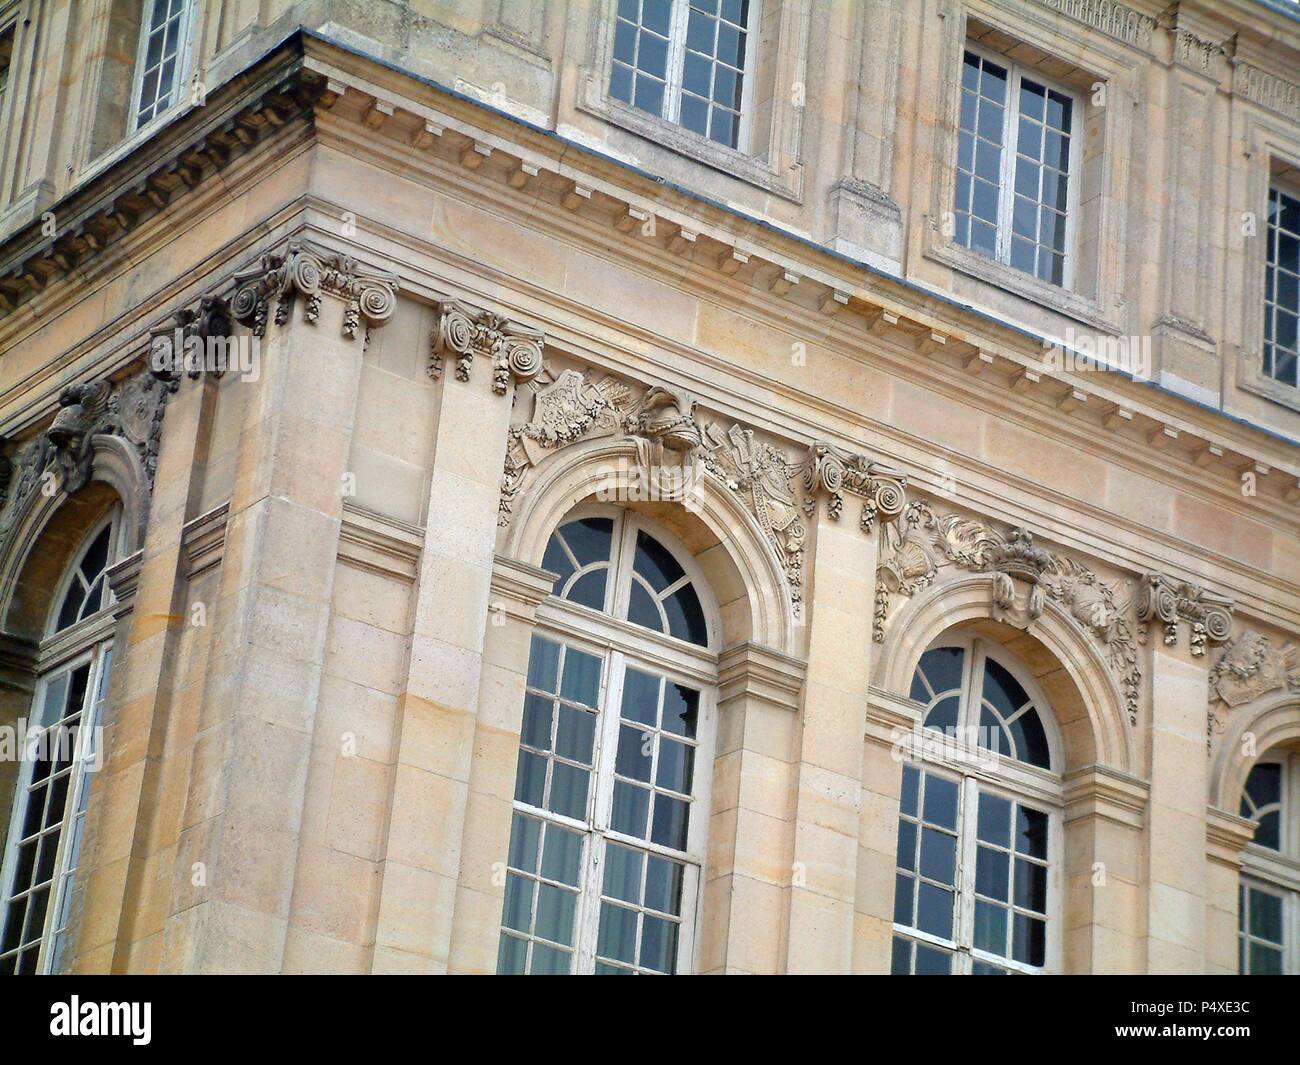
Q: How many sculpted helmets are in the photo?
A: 2